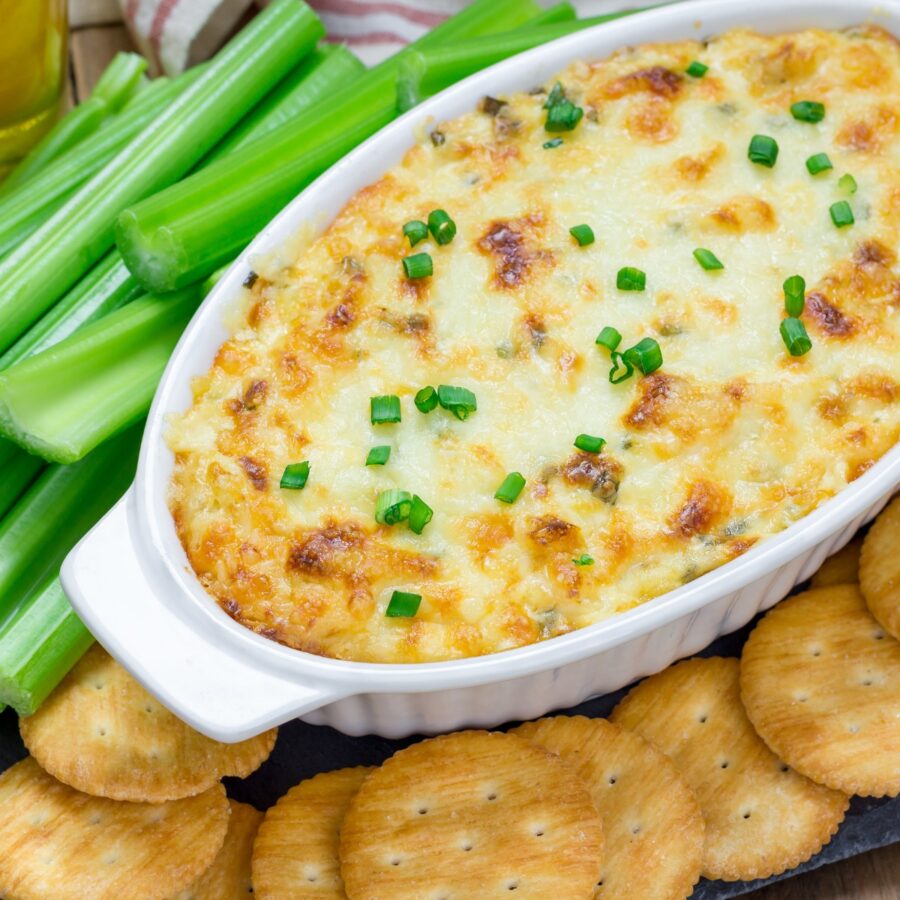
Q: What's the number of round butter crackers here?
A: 10